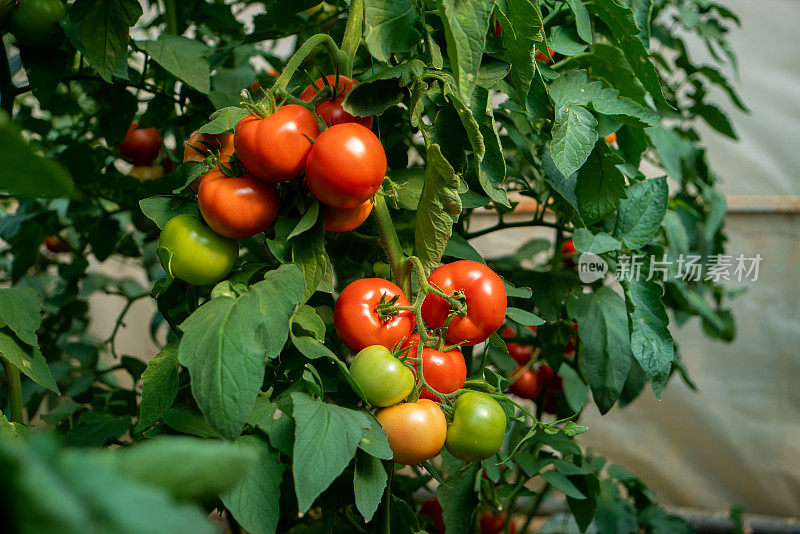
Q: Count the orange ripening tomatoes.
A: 1